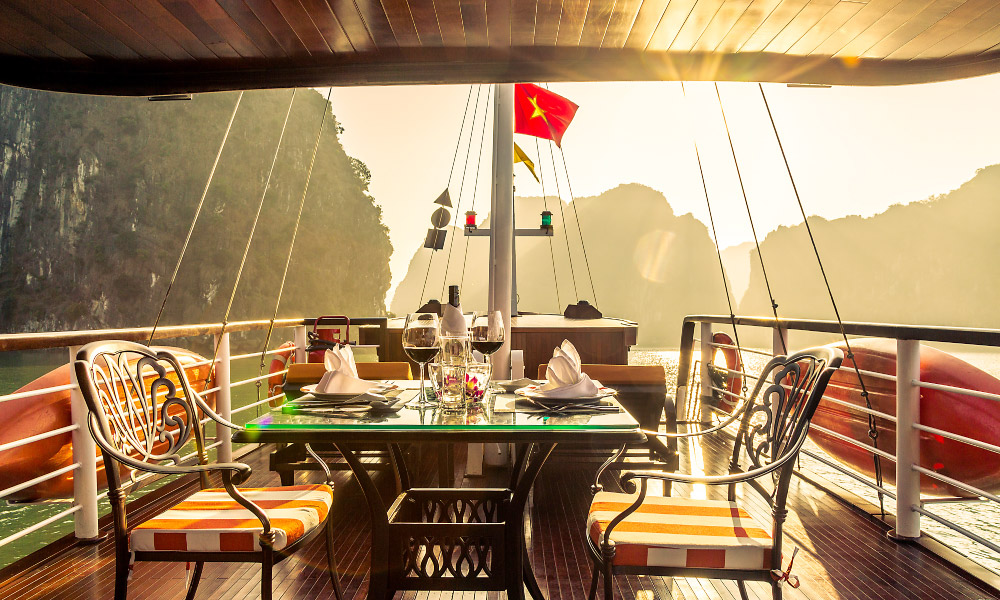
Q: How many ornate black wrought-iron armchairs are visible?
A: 2